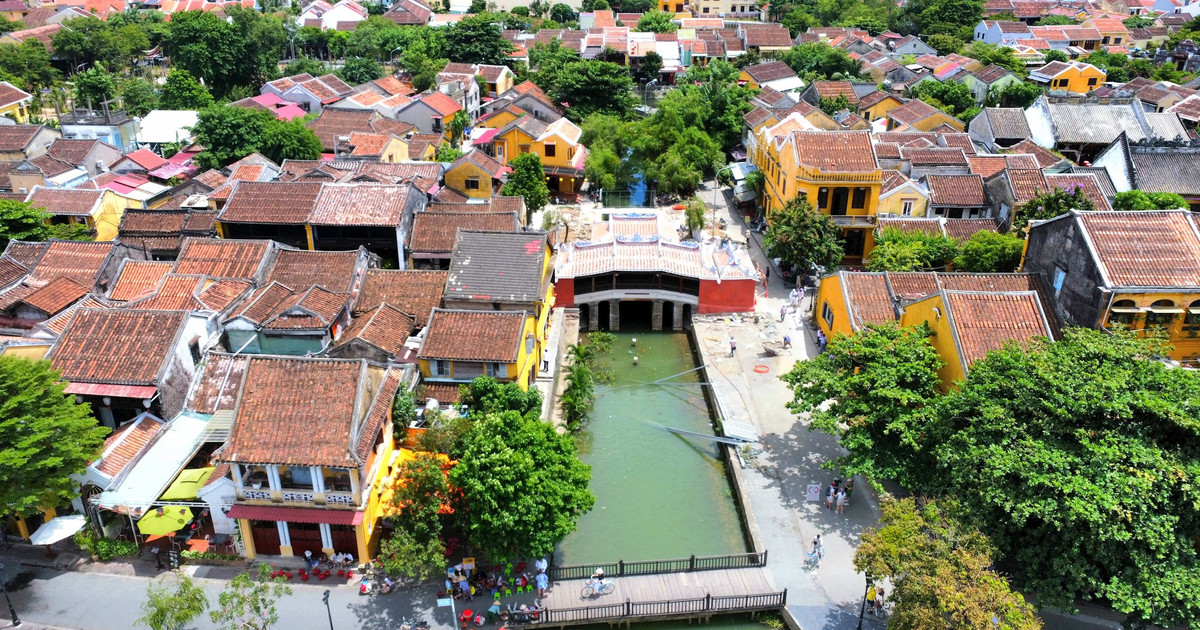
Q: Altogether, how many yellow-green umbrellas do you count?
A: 2